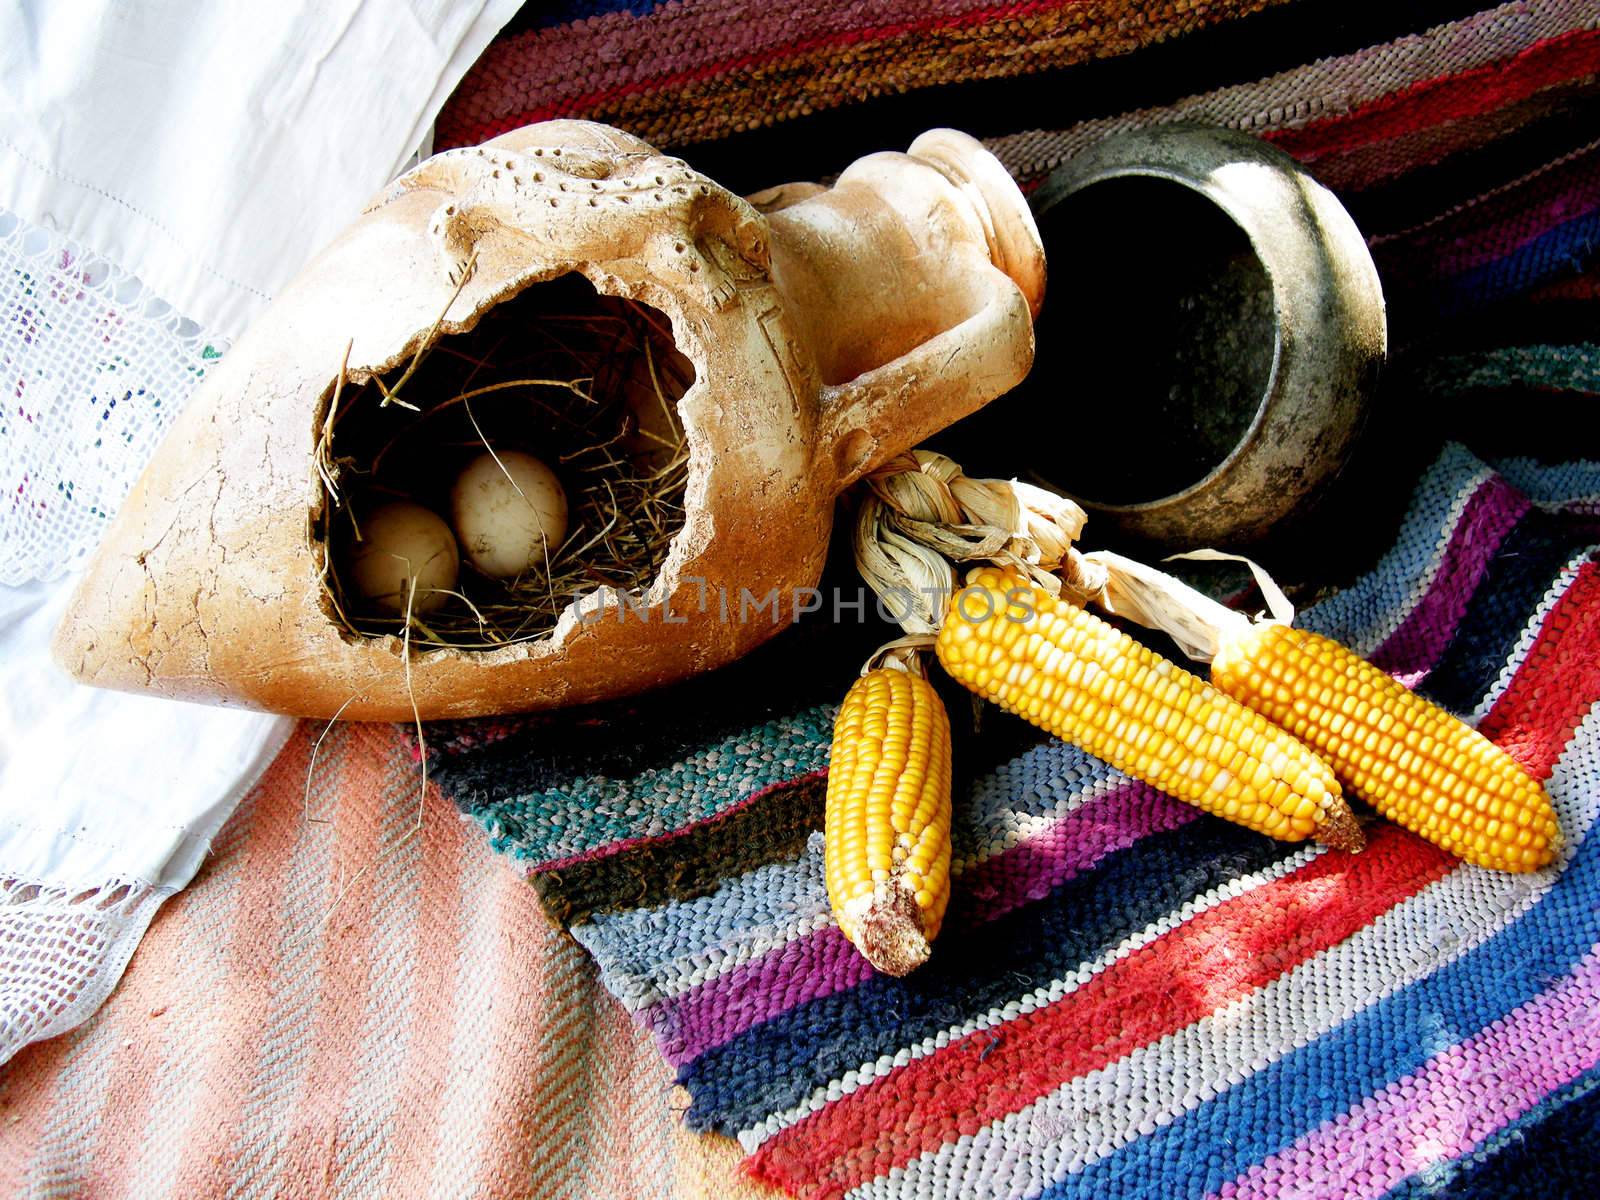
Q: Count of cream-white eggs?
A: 2